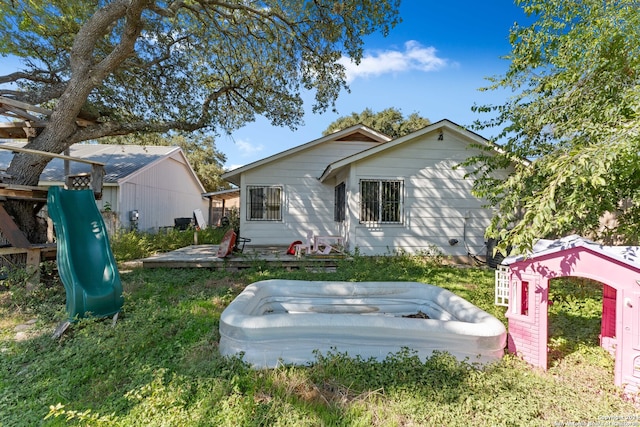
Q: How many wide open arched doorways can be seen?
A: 1